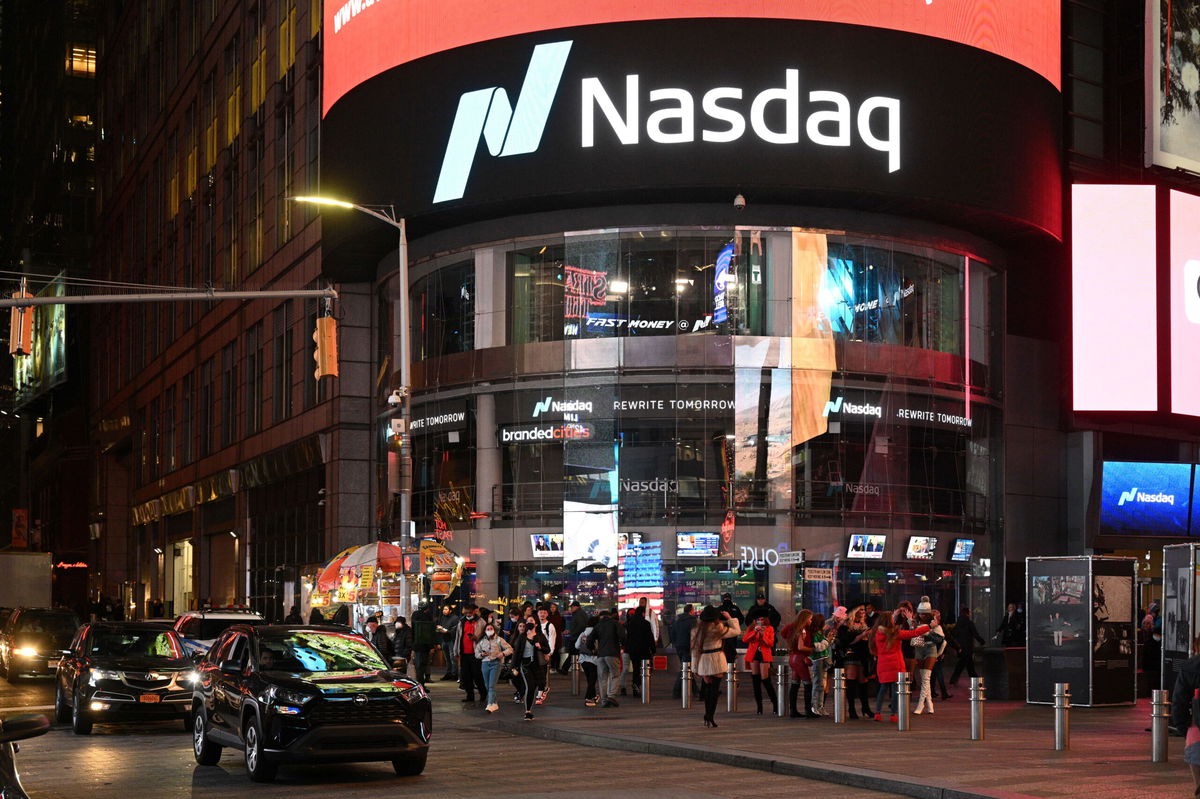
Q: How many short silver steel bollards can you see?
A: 10